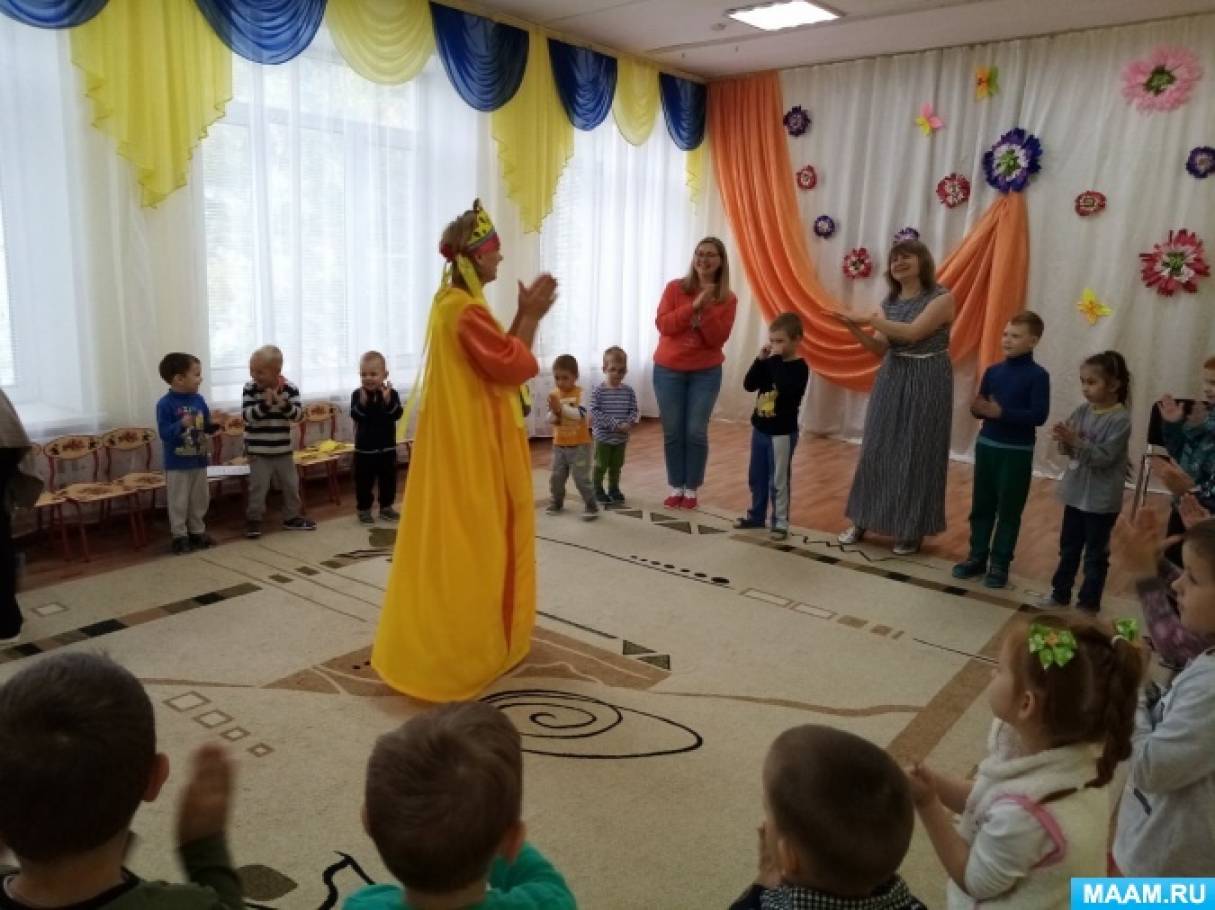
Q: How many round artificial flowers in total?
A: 11